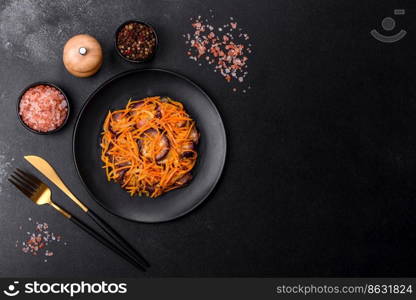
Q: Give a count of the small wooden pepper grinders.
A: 1